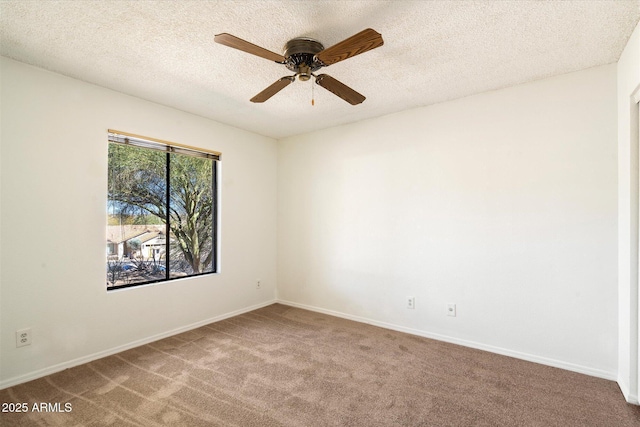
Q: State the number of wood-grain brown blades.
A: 4